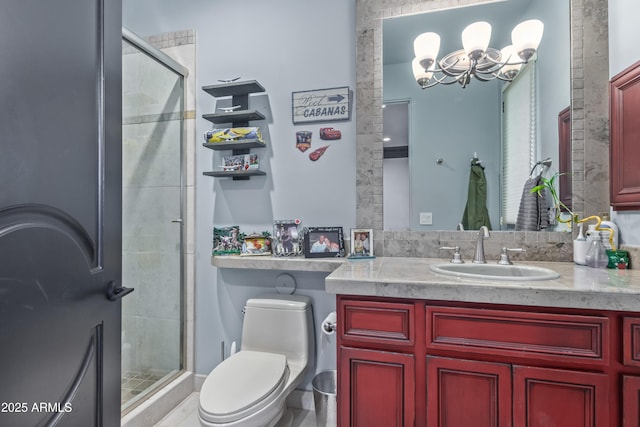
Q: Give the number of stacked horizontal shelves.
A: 4